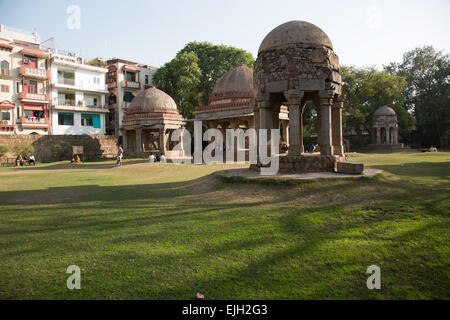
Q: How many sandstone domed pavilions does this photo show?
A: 4